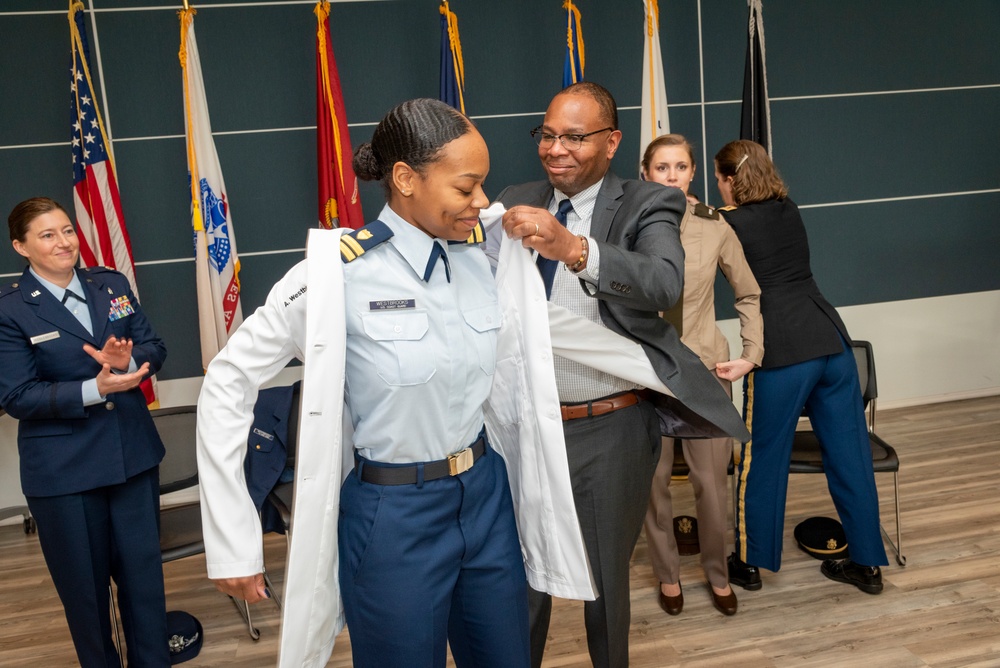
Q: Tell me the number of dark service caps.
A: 3